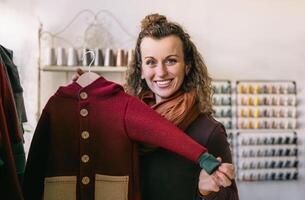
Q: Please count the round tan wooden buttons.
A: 5